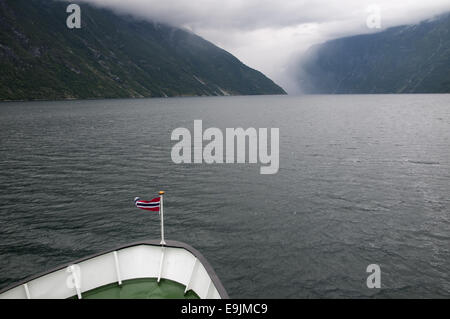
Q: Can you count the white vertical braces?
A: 6